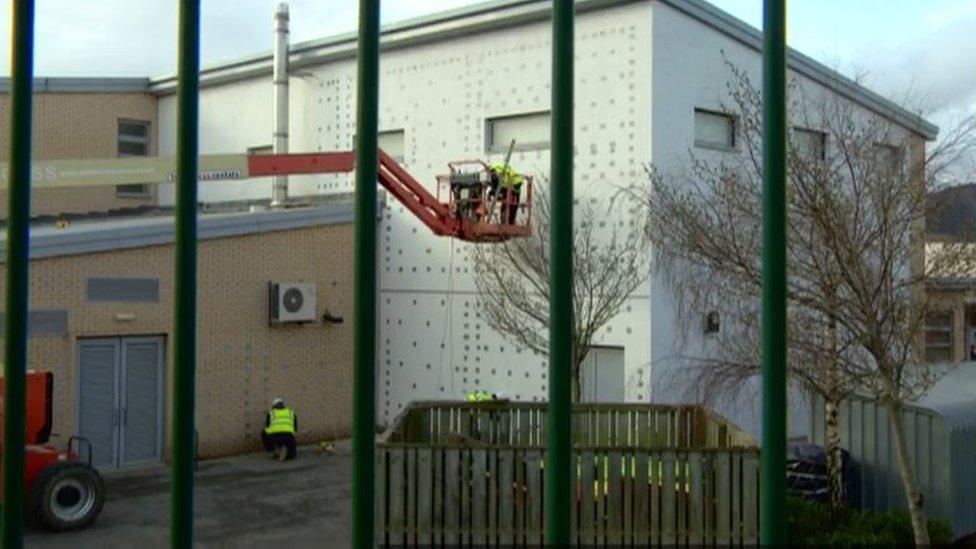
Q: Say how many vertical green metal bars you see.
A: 5